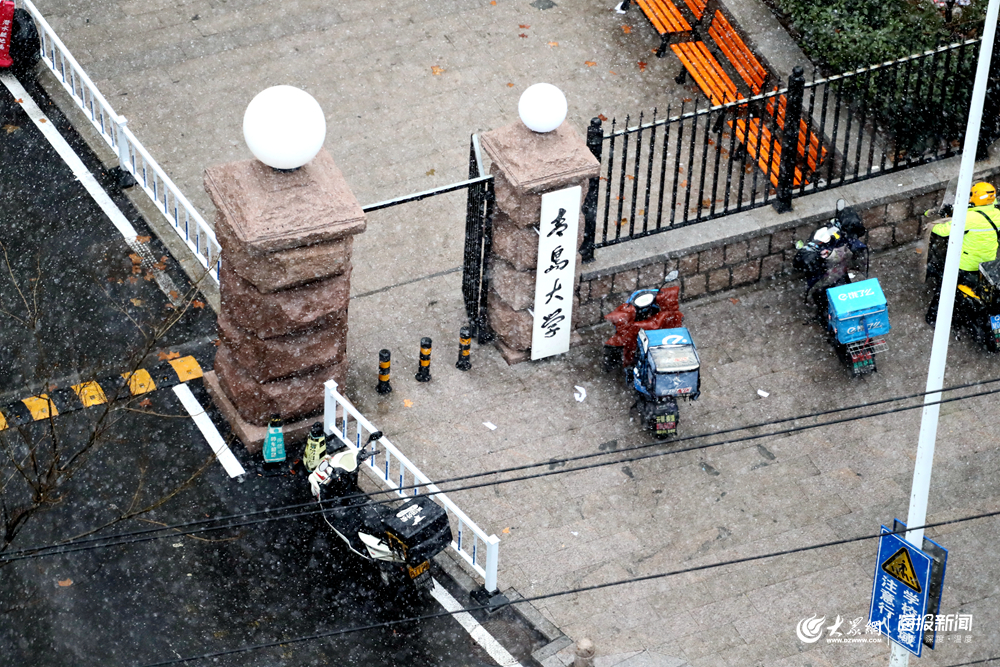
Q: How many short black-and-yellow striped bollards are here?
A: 3